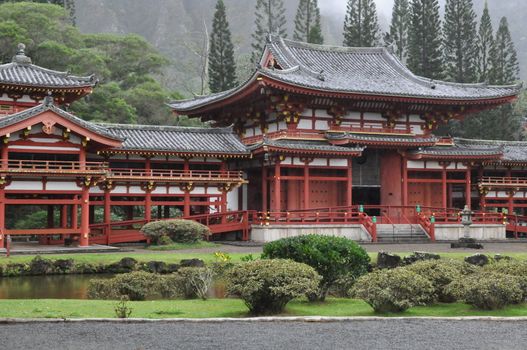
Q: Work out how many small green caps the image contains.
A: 4